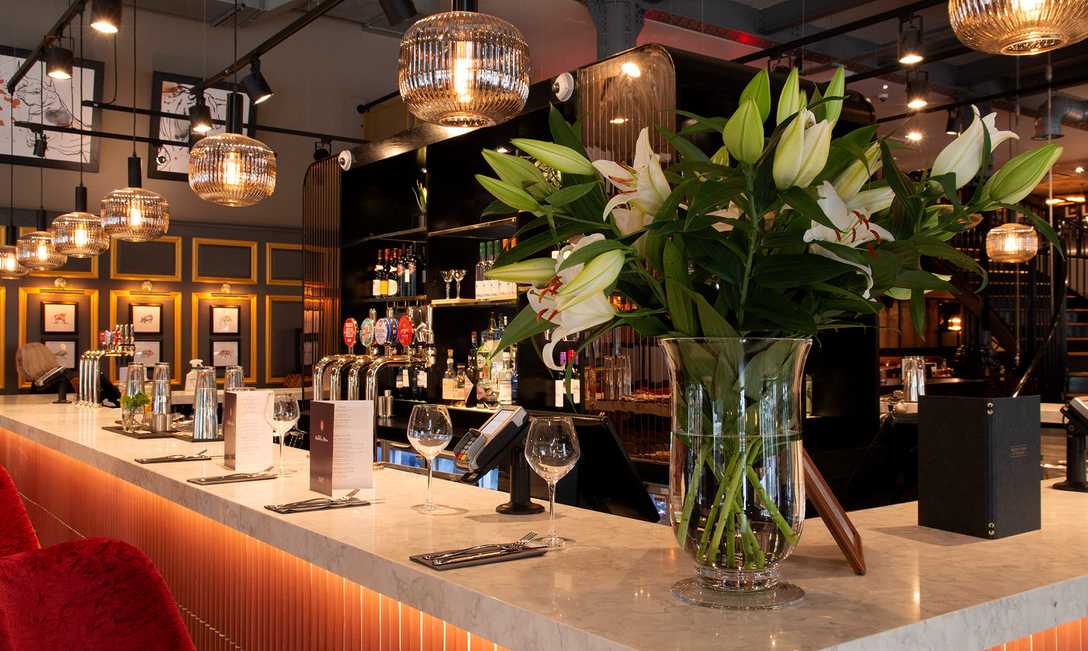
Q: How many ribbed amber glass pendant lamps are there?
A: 8